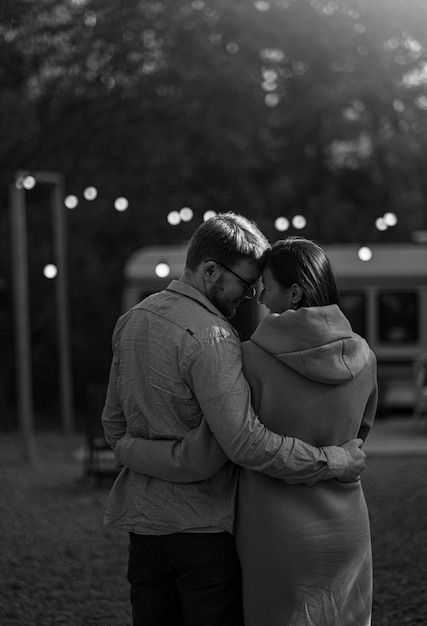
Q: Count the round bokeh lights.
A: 14